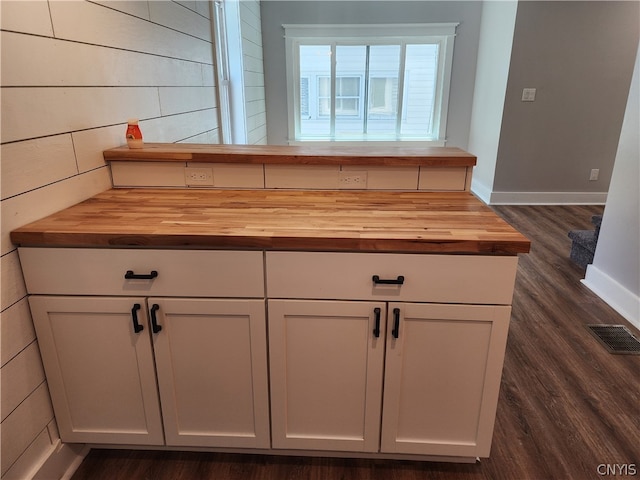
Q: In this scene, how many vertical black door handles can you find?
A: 4